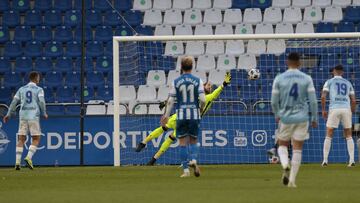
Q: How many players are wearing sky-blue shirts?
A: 3